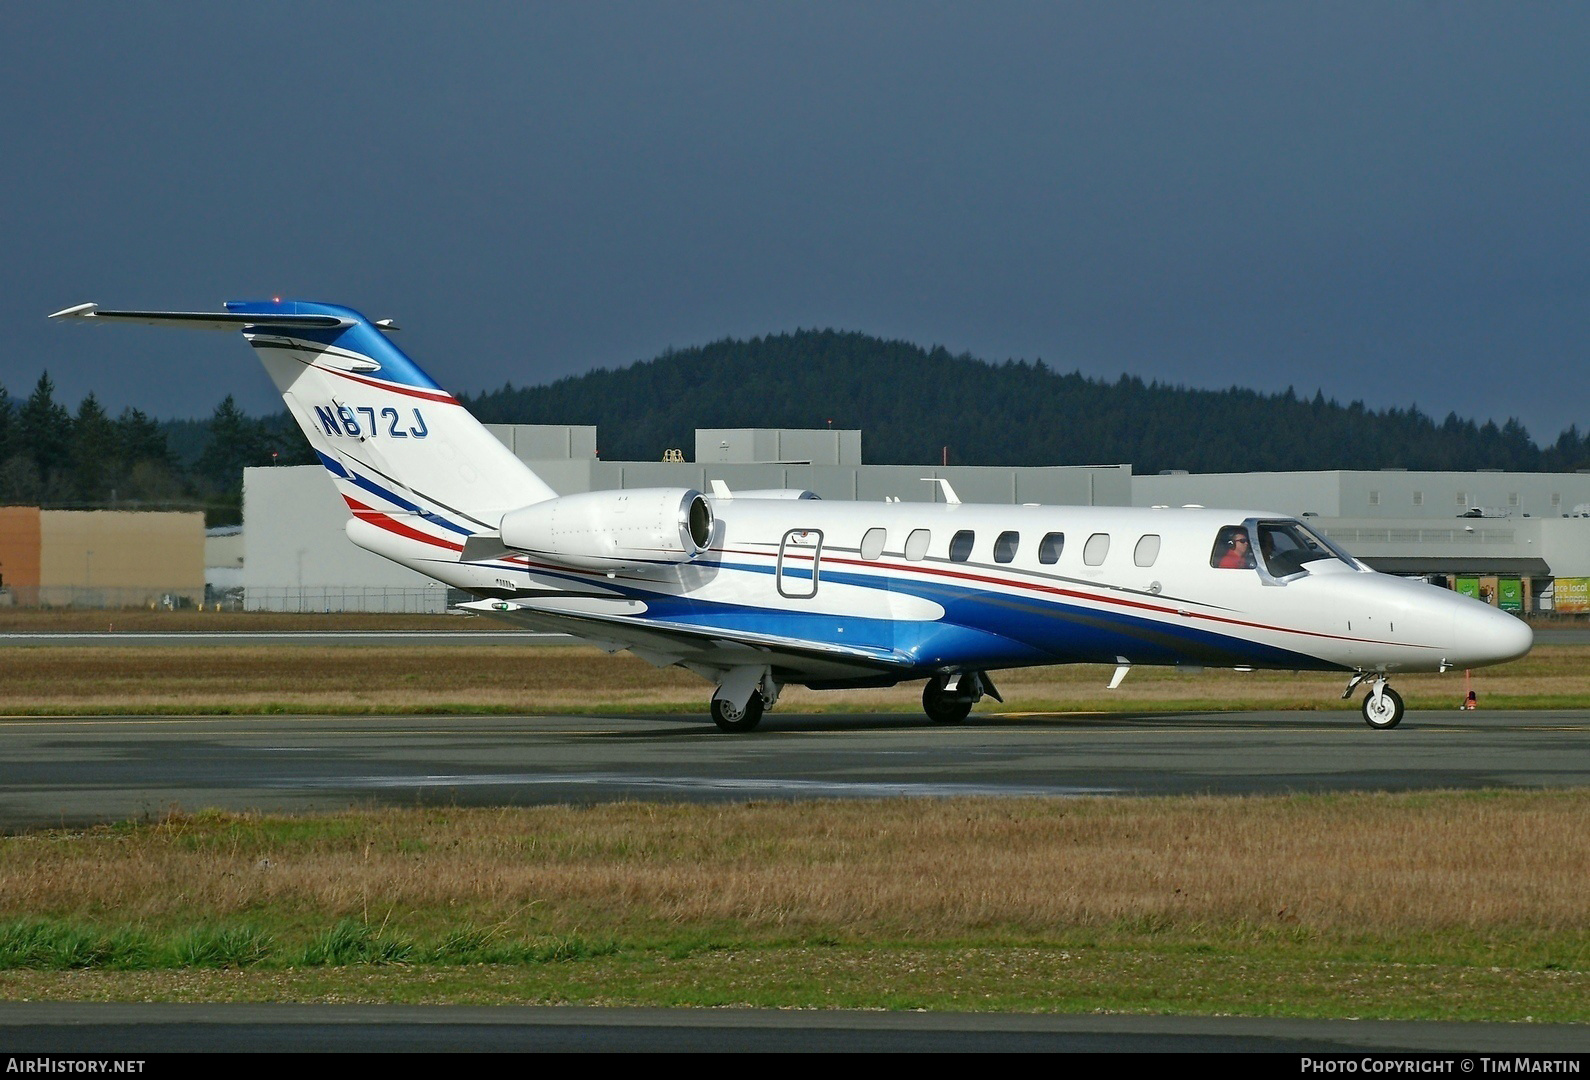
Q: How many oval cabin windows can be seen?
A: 7